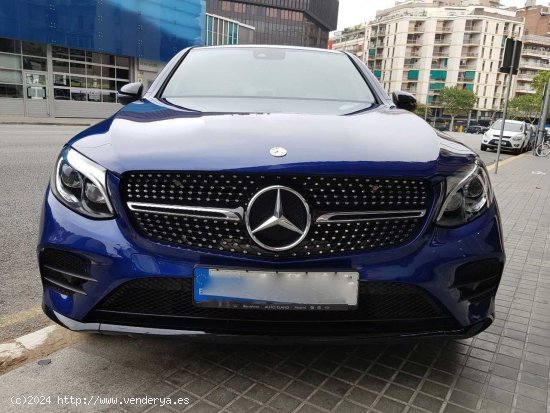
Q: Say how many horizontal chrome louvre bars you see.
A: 2